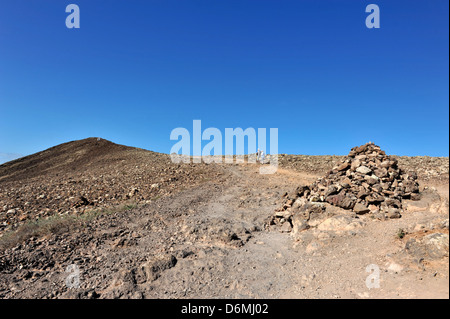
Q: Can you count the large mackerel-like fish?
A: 0